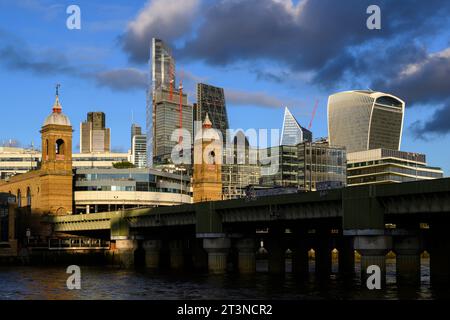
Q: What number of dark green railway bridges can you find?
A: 1